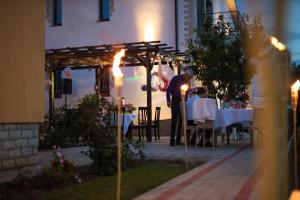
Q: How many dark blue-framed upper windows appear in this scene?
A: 2